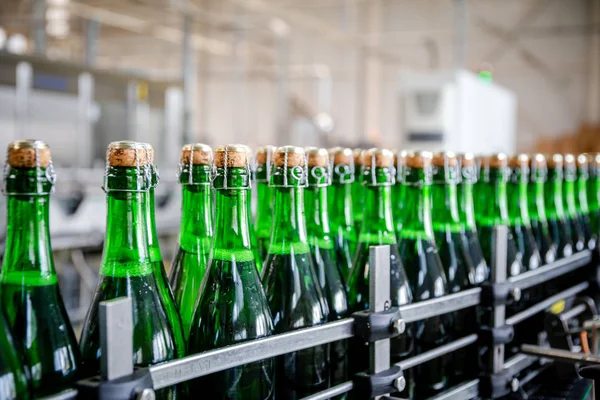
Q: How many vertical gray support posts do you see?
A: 3